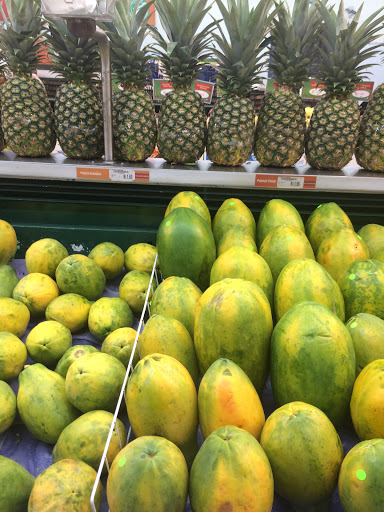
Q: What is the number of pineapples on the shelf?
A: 8